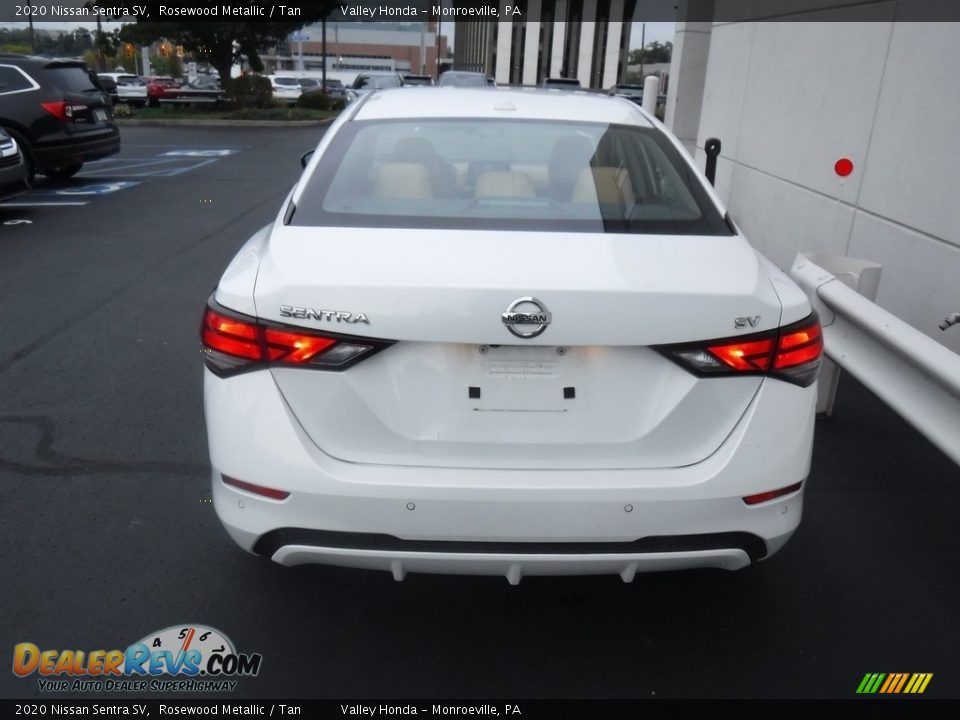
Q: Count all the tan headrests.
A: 3